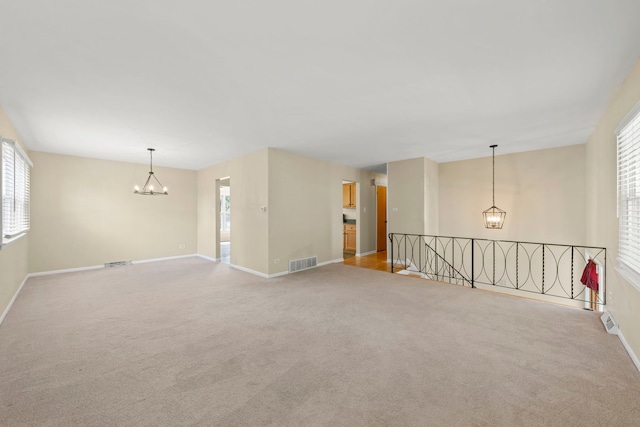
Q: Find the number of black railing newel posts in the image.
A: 2